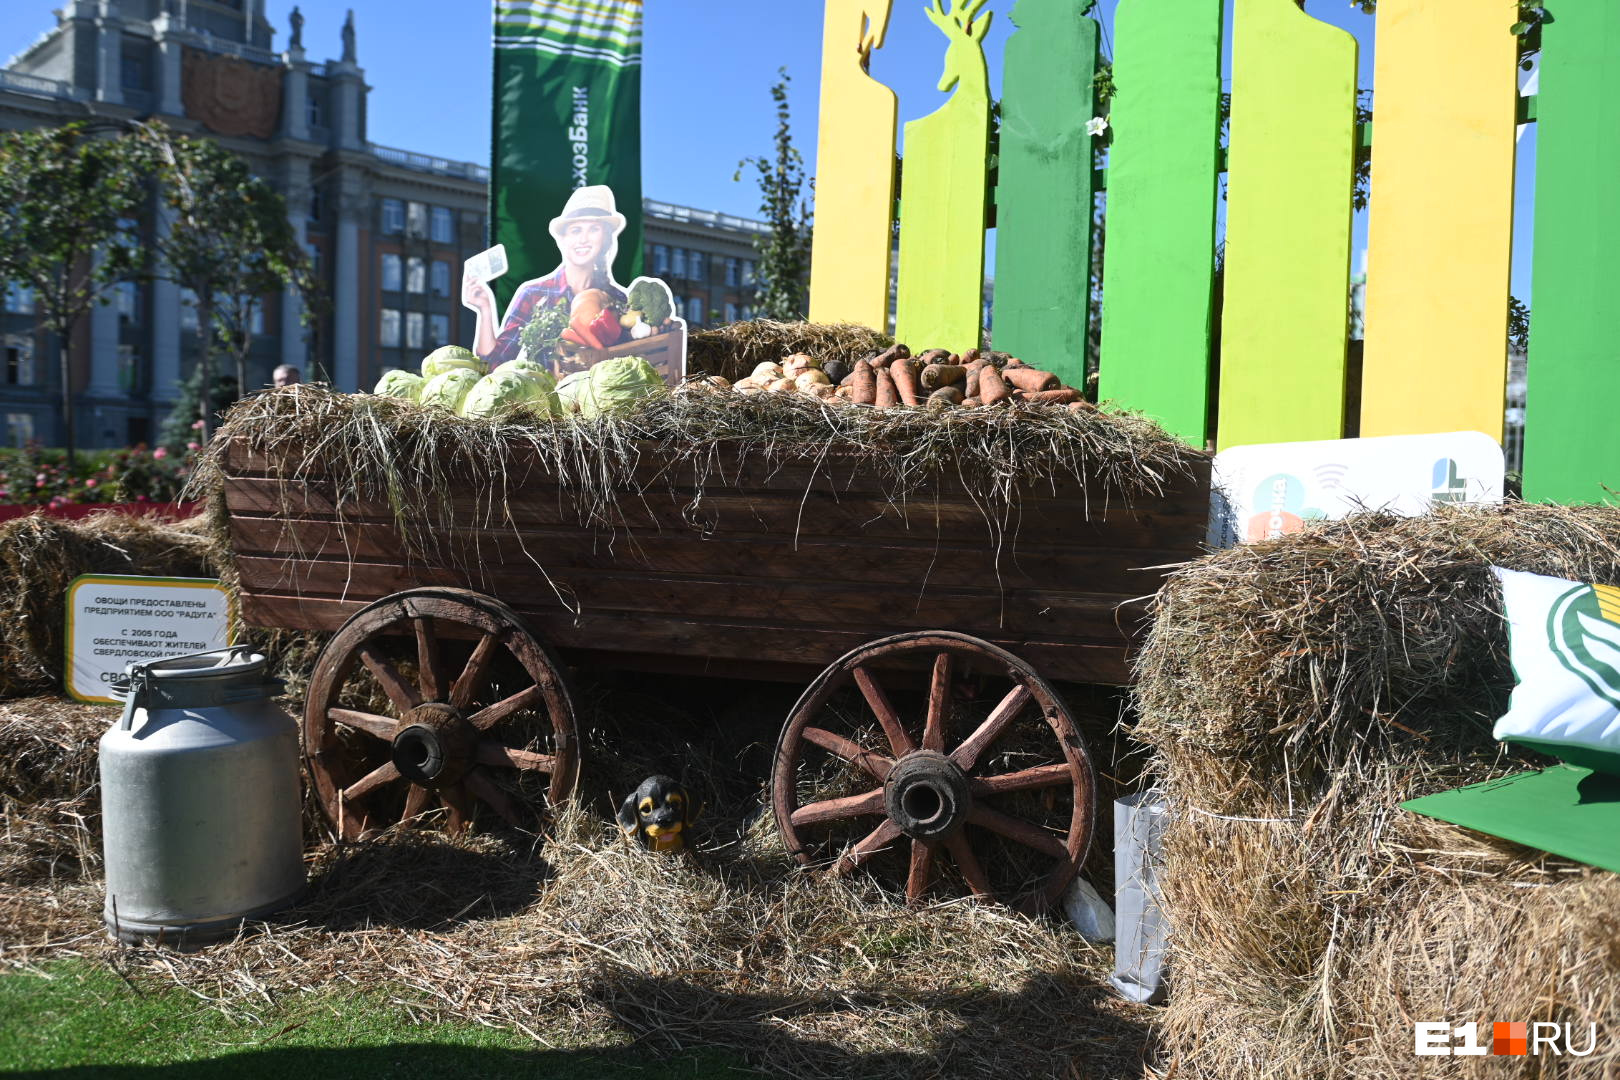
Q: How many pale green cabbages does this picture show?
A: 7